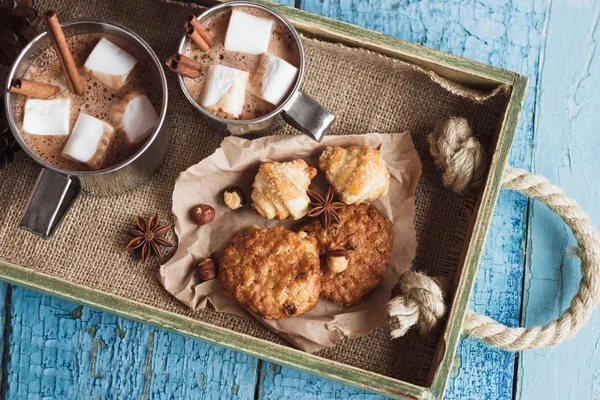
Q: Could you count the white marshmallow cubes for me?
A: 7